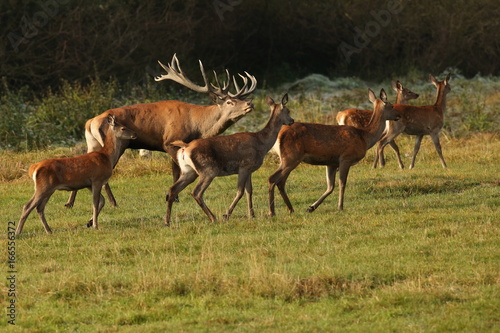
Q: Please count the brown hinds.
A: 5